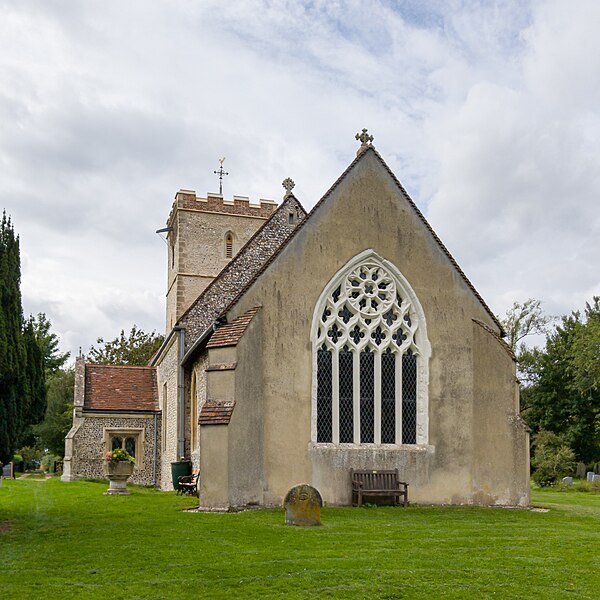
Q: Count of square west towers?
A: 1